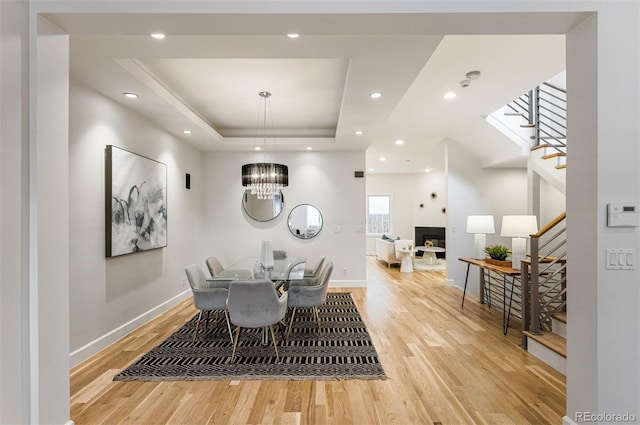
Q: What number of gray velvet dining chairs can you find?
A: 6